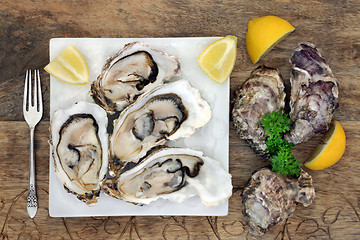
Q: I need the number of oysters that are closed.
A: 3